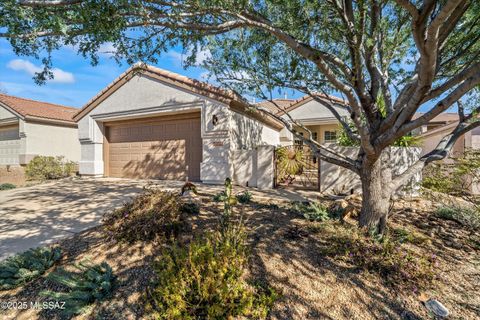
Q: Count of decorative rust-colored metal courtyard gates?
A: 1